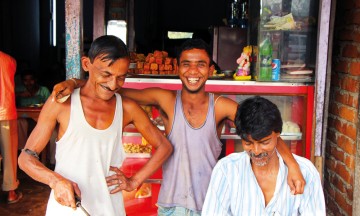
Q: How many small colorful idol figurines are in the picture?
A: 1